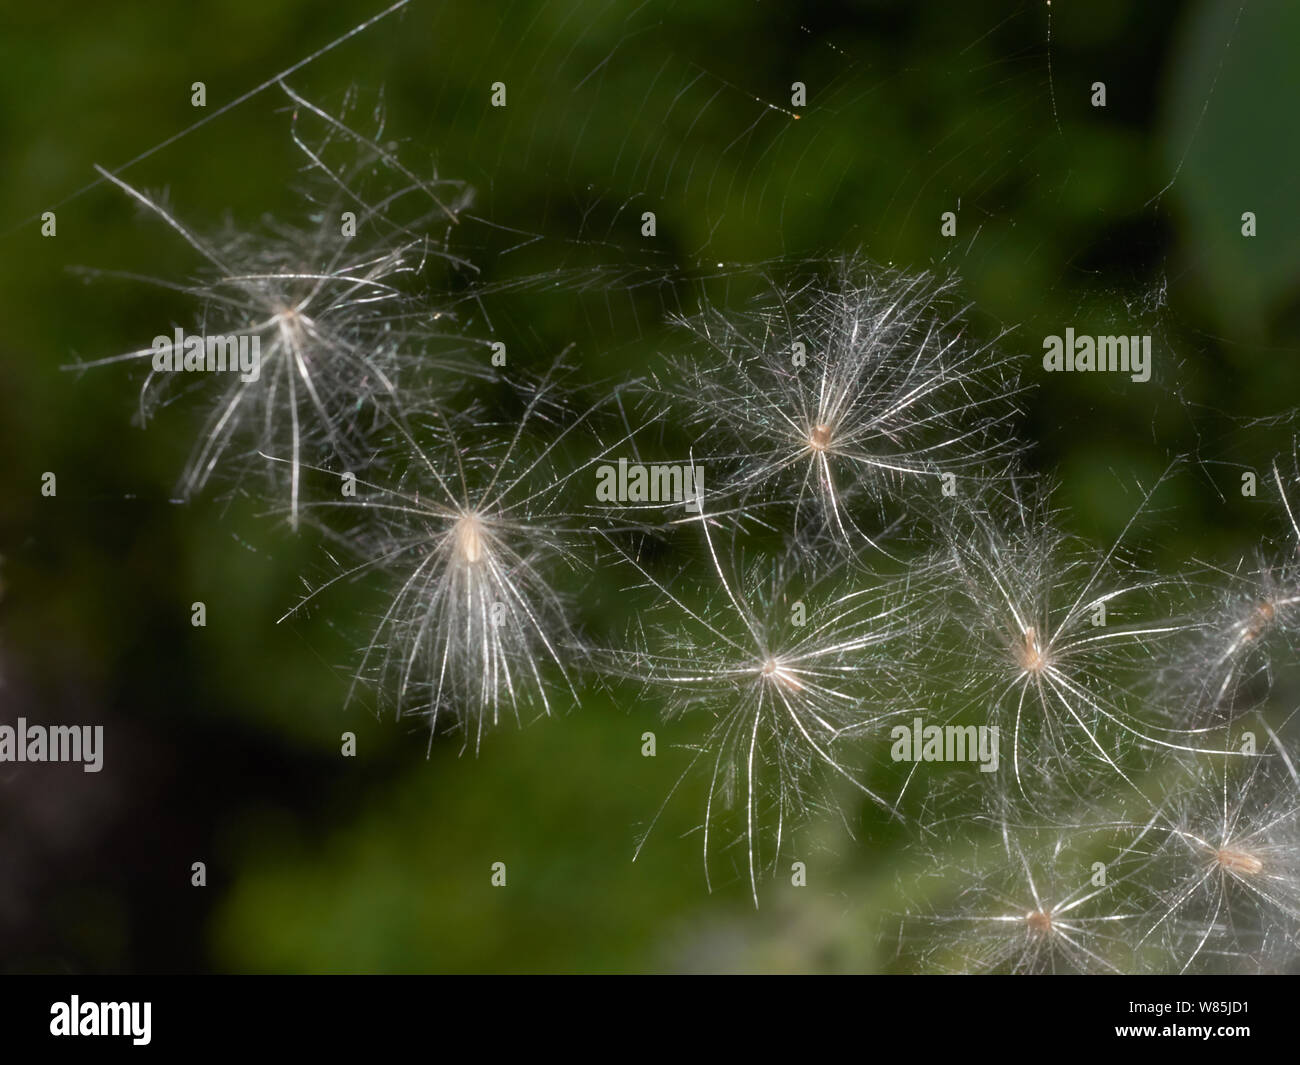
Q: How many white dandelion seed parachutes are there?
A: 8